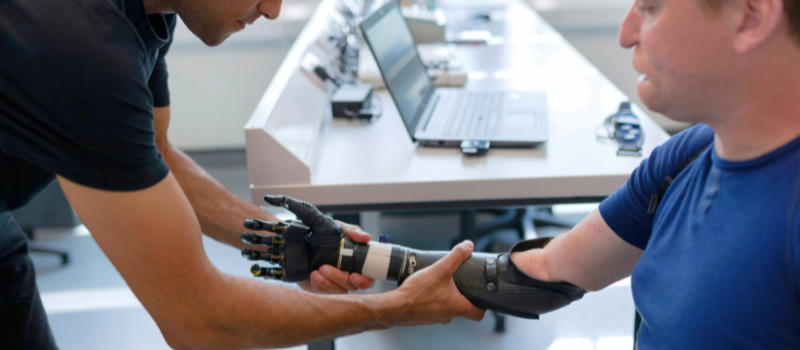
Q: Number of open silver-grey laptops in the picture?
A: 1